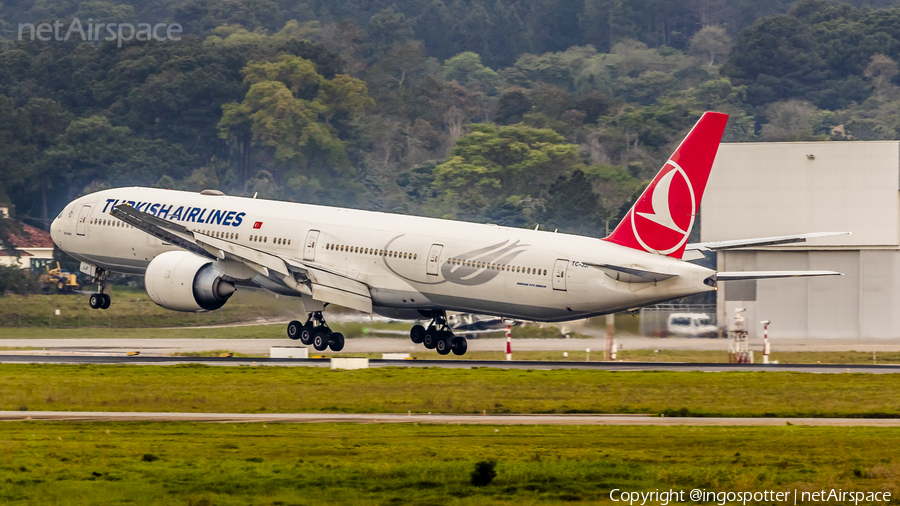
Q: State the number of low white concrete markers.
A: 3